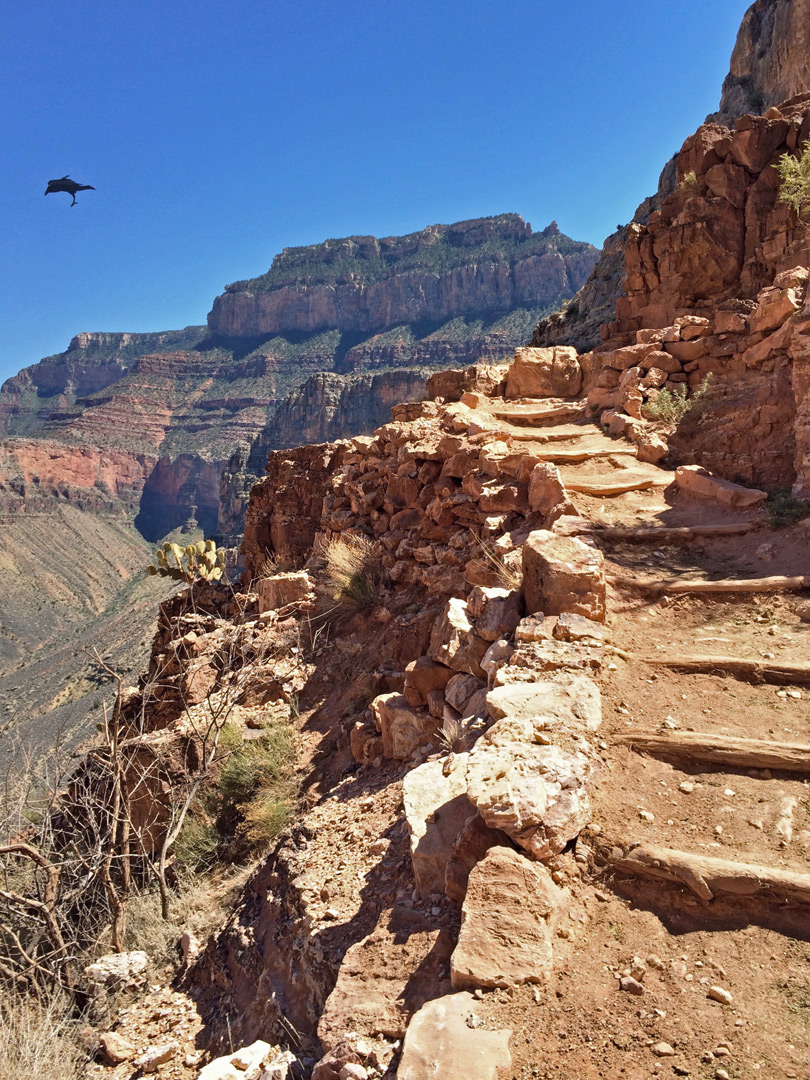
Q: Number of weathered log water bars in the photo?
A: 9